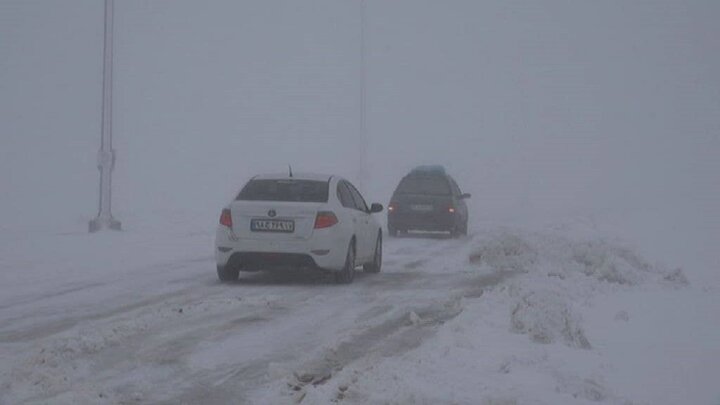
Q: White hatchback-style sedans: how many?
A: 1